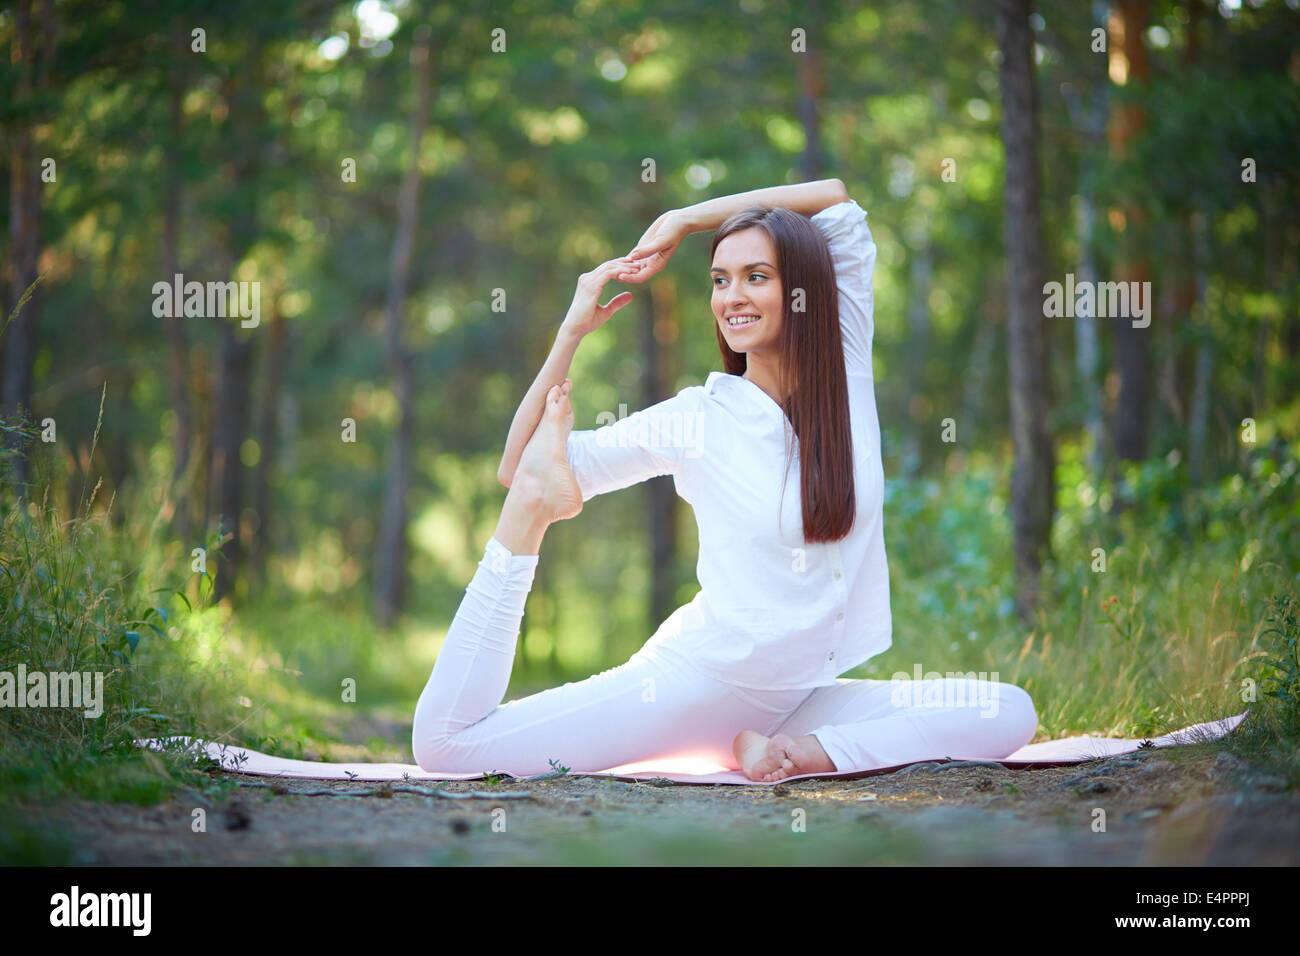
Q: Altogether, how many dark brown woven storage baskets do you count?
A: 0